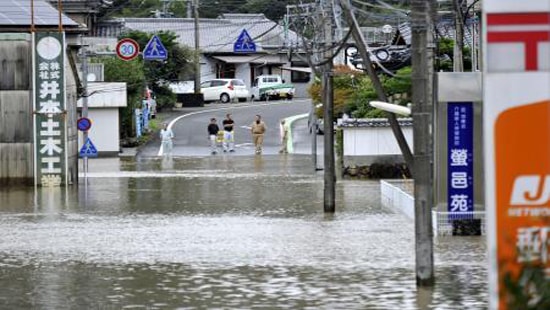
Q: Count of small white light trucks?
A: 1